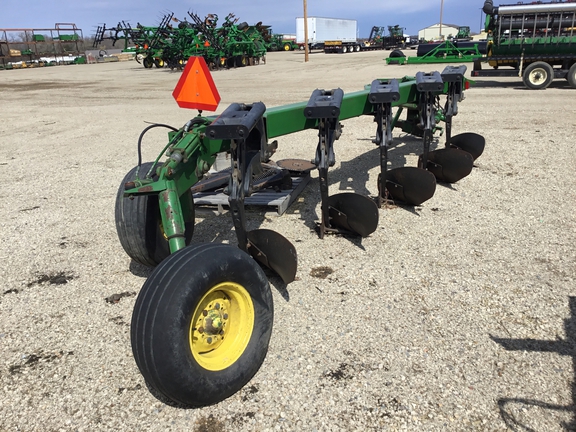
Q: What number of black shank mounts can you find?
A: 5